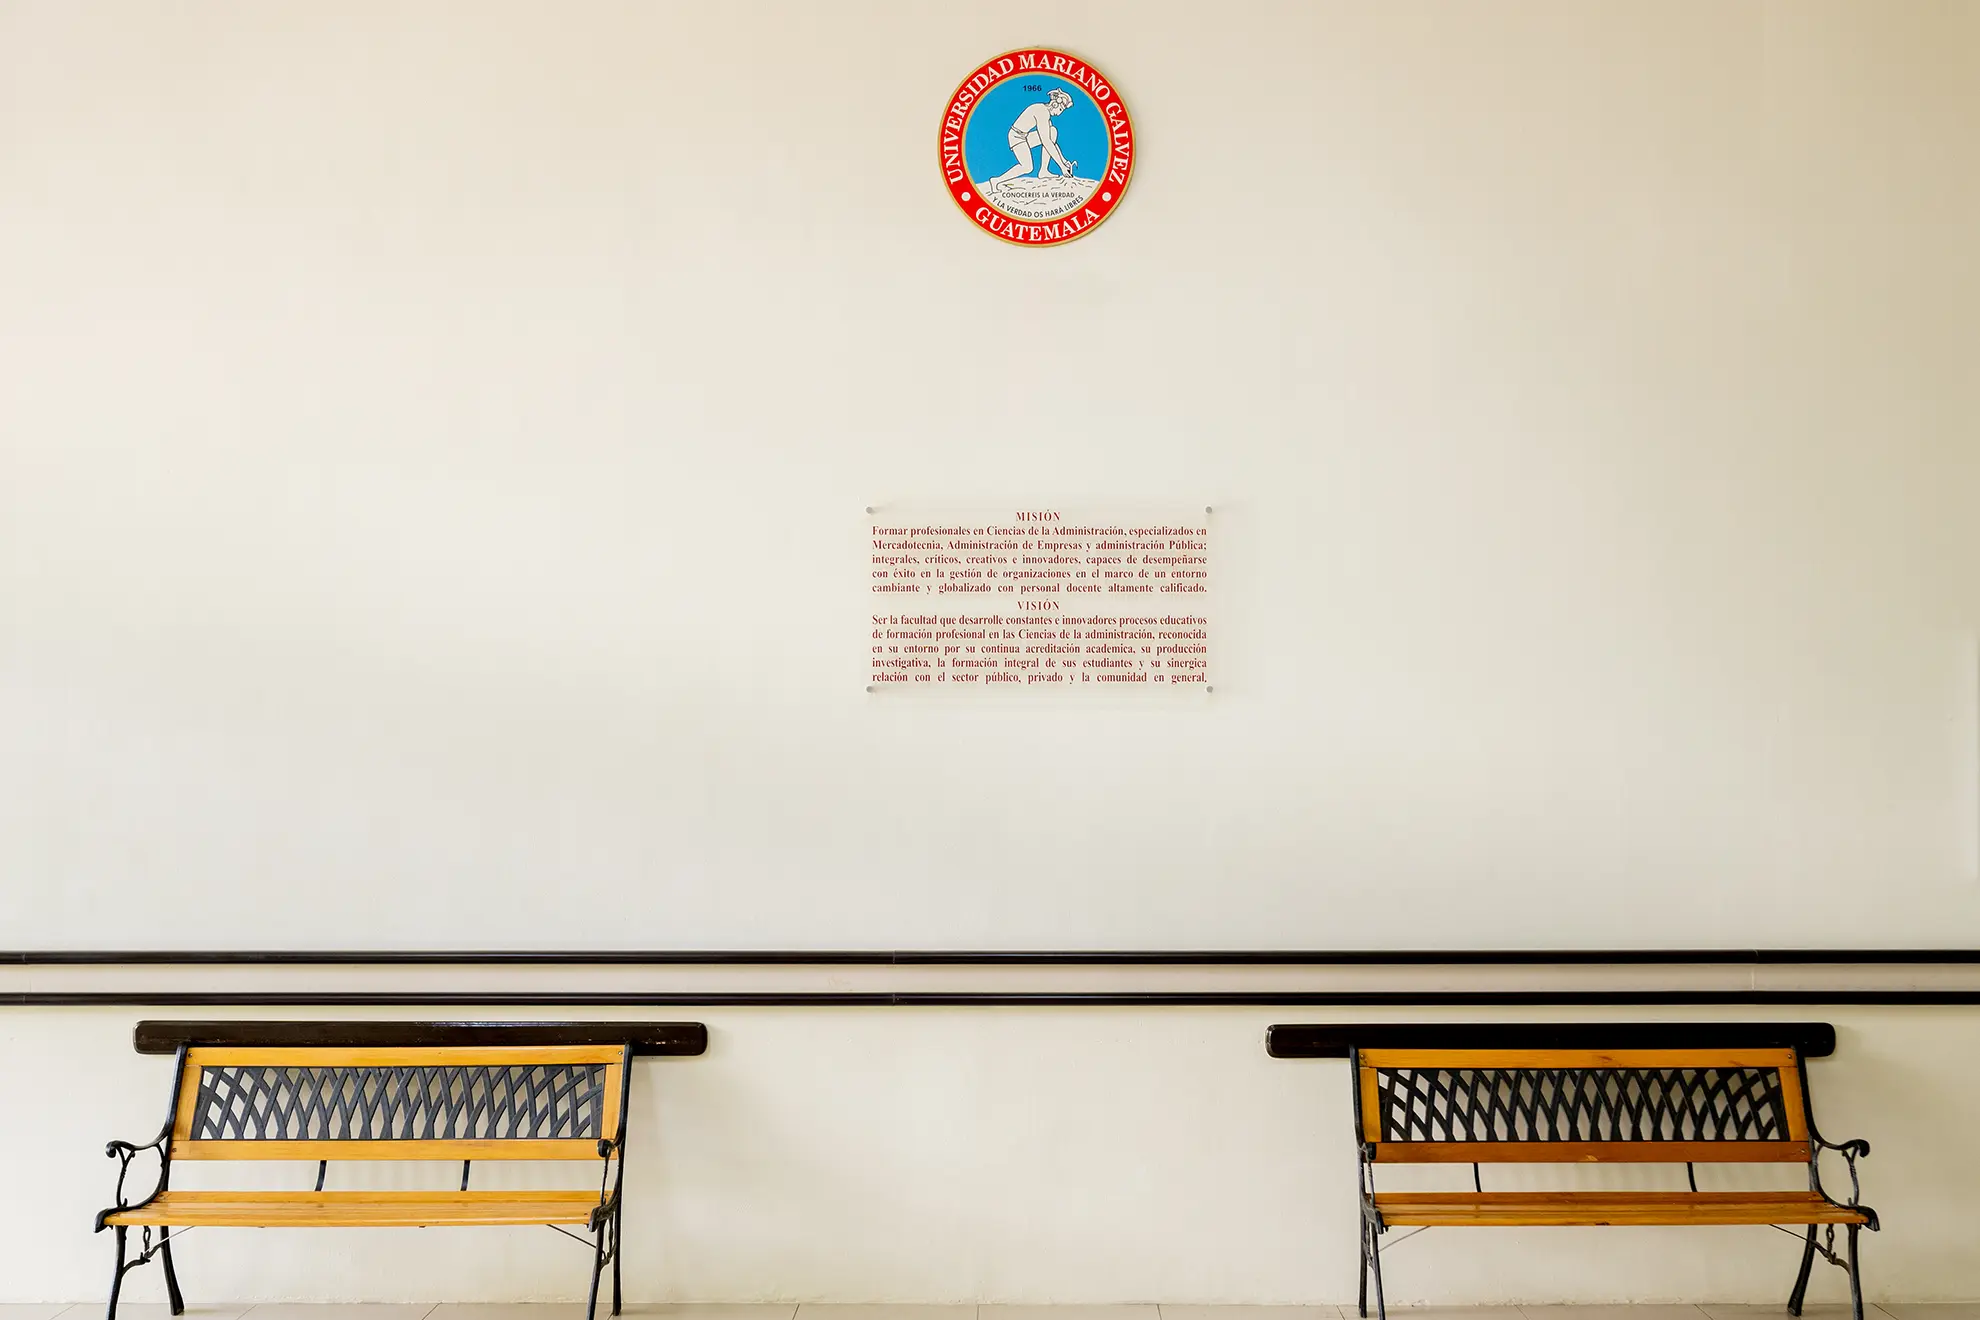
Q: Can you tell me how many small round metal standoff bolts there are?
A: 4